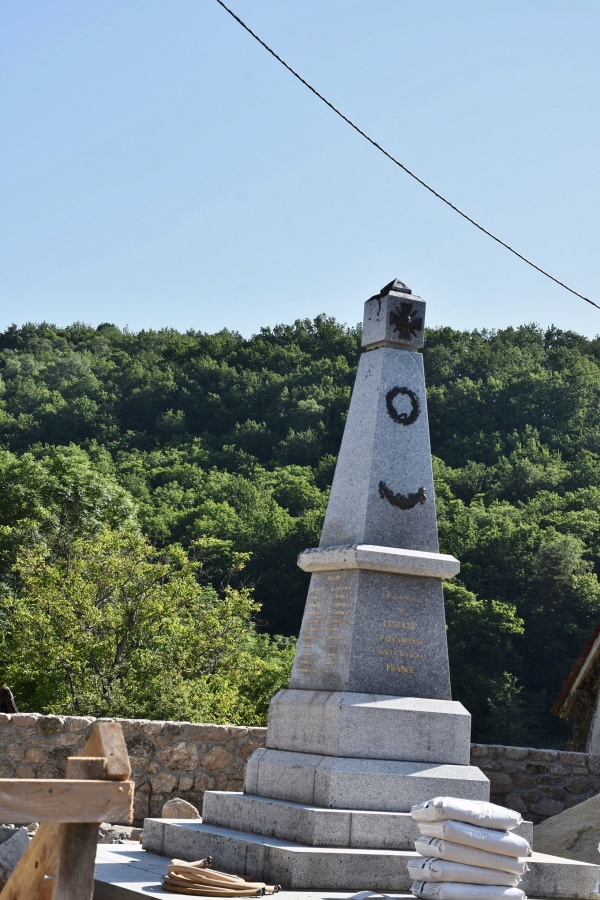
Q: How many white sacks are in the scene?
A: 5